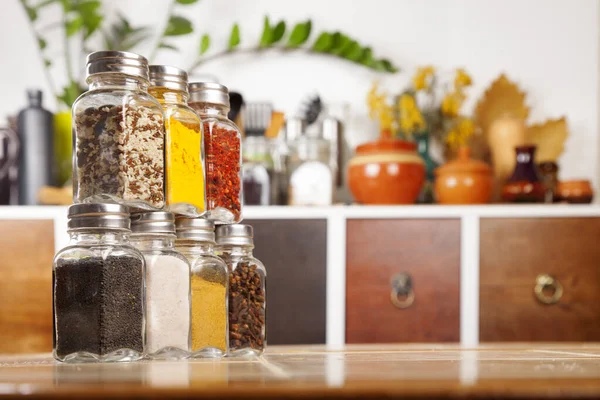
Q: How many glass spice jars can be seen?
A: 7